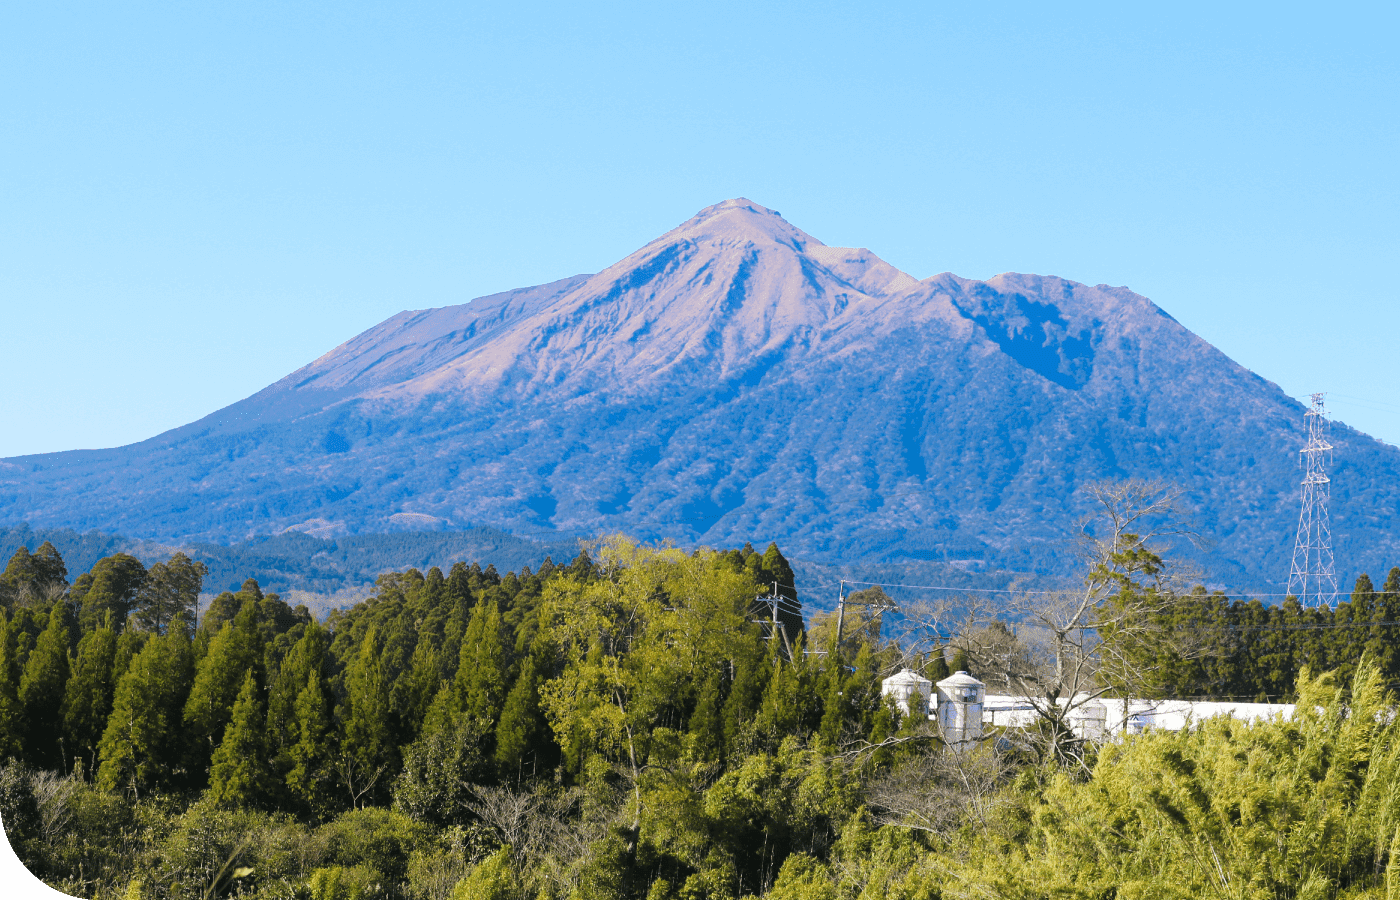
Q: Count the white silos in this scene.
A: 2